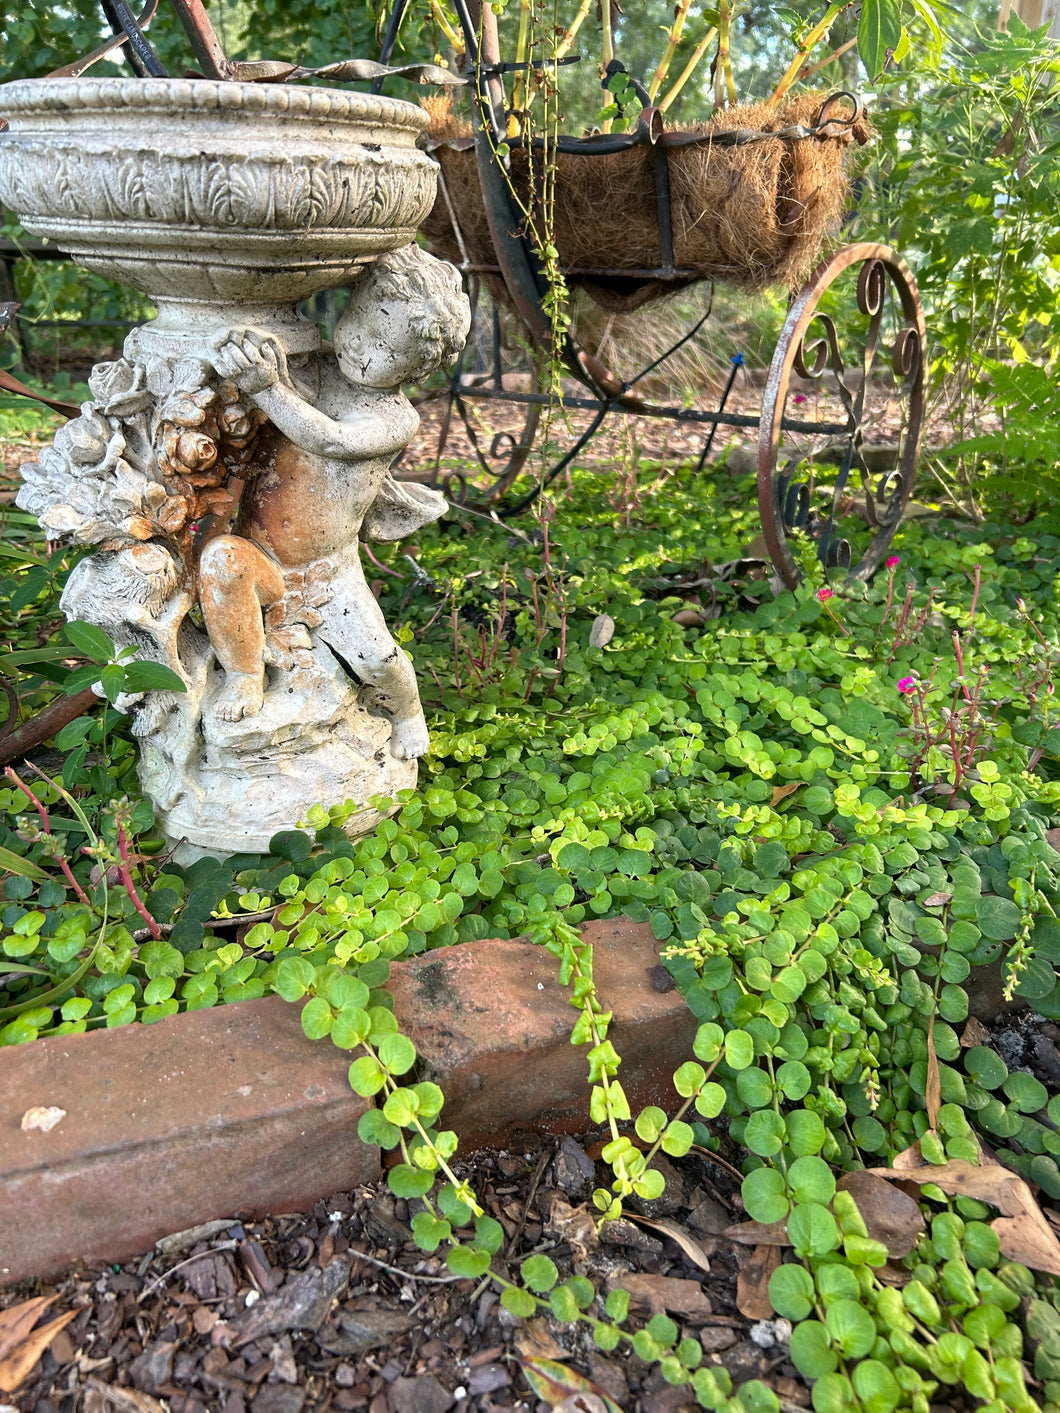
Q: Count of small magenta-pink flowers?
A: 4